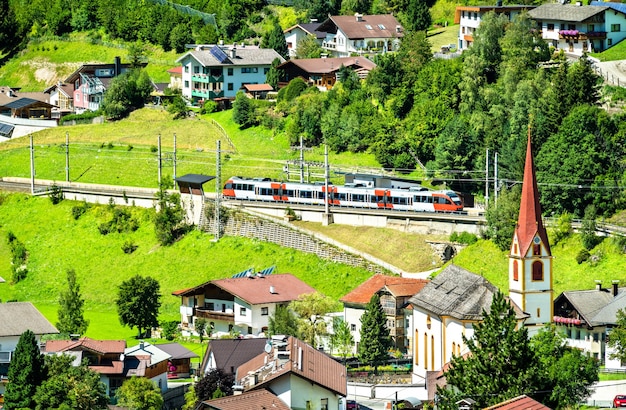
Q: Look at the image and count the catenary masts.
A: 9